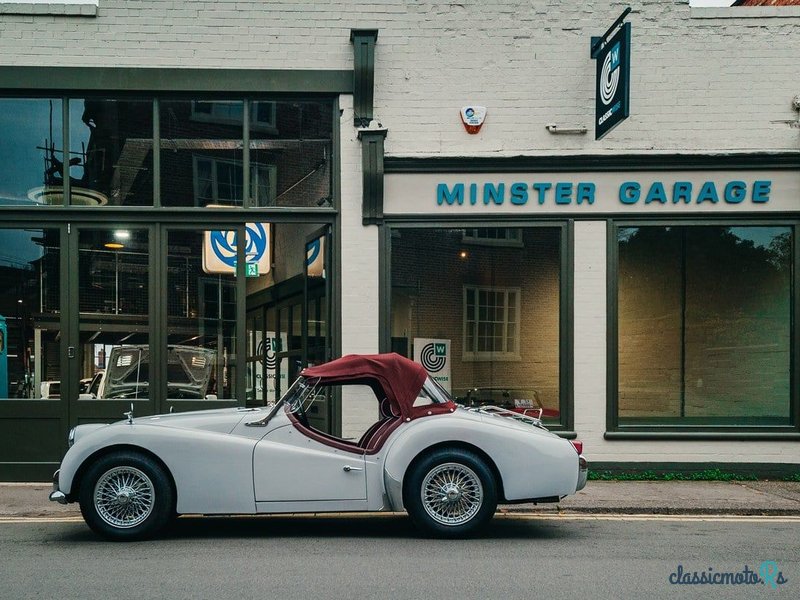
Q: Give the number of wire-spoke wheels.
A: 2